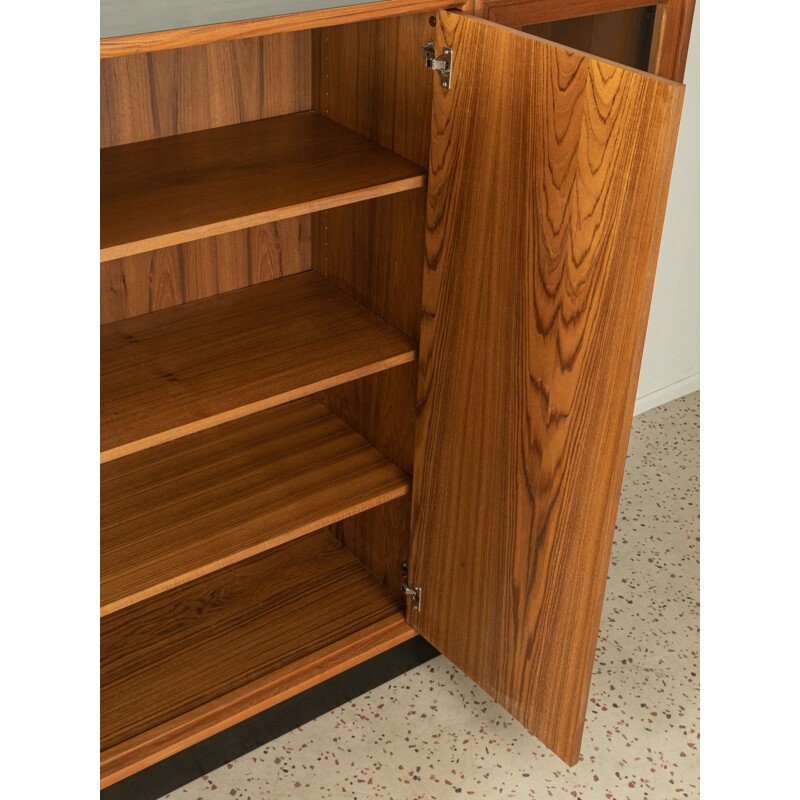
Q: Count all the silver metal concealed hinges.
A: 2